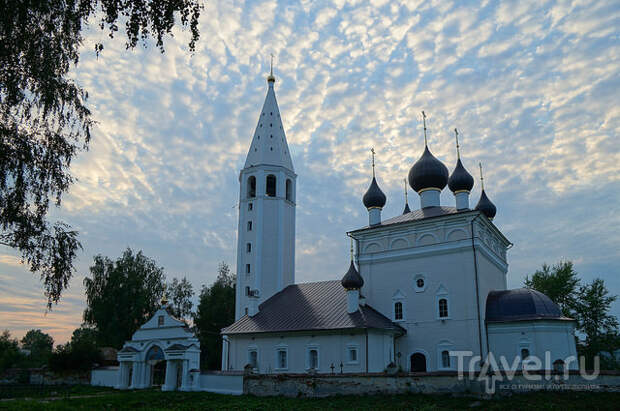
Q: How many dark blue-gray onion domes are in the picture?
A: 6